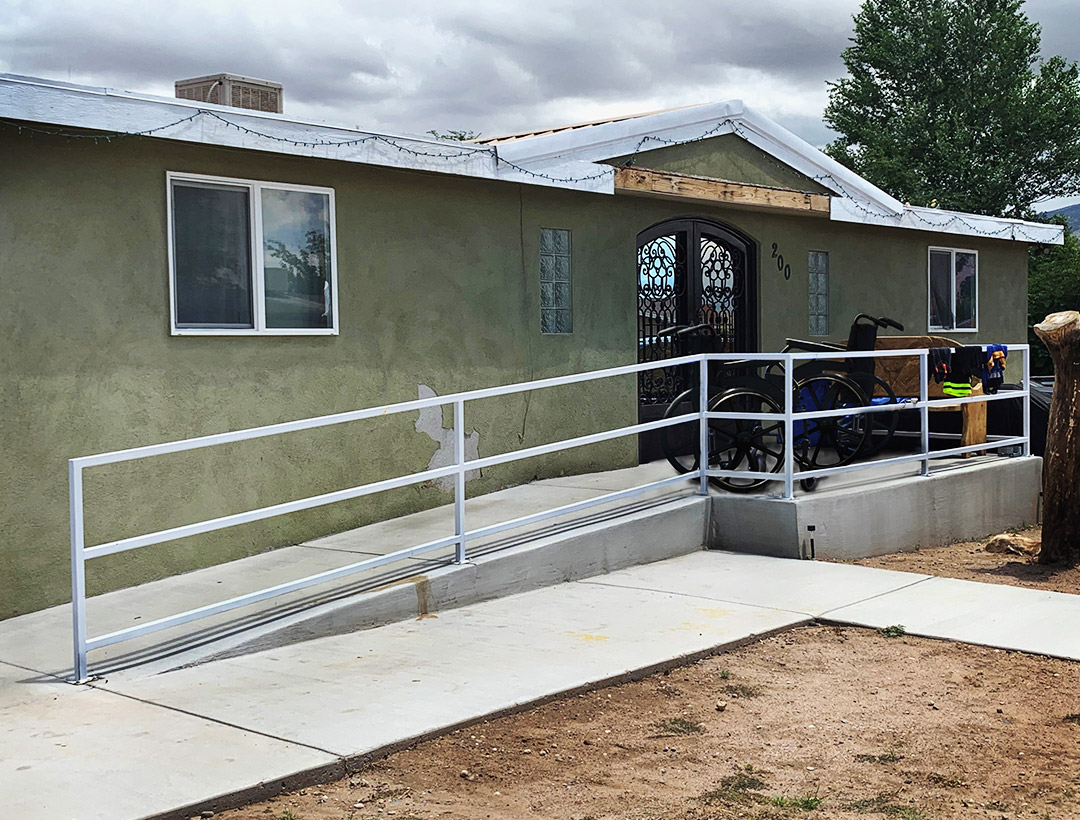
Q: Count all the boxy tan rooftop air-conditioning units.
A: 1